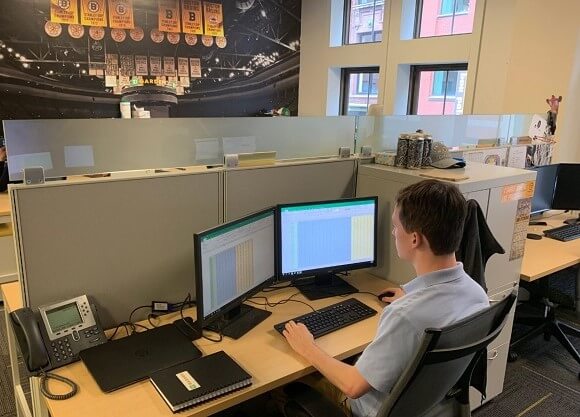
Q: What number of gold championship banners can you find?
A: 6